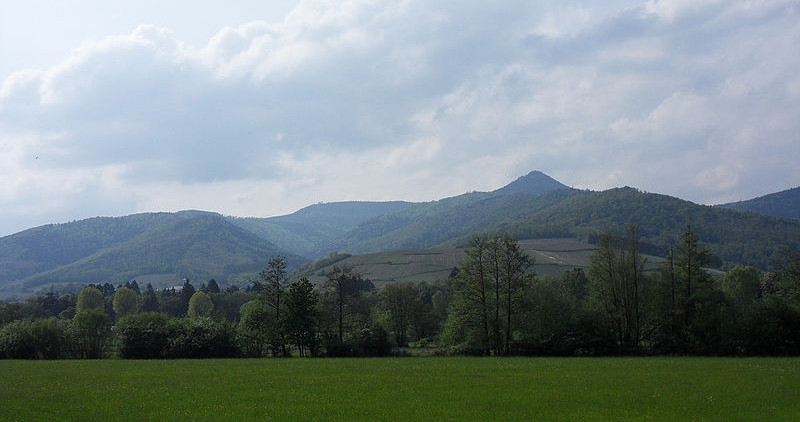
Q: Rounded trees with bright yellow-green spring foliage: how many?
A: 3